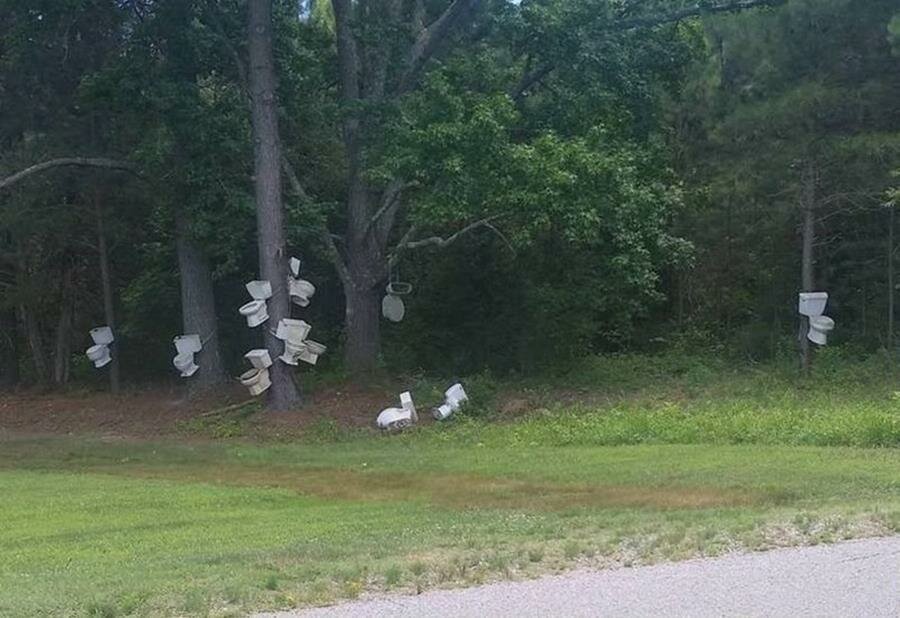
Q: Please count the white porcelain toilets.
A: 10